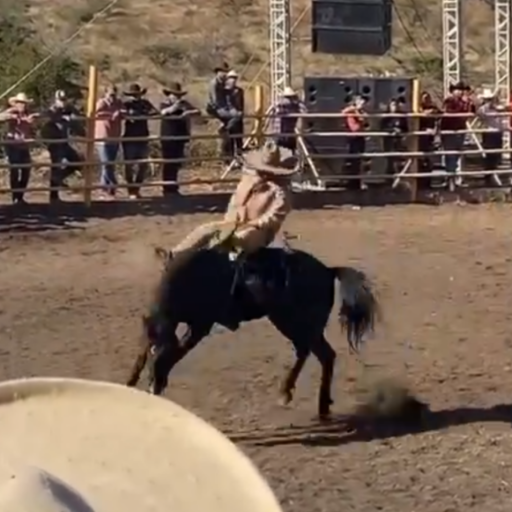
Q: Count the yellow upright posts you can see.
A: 3